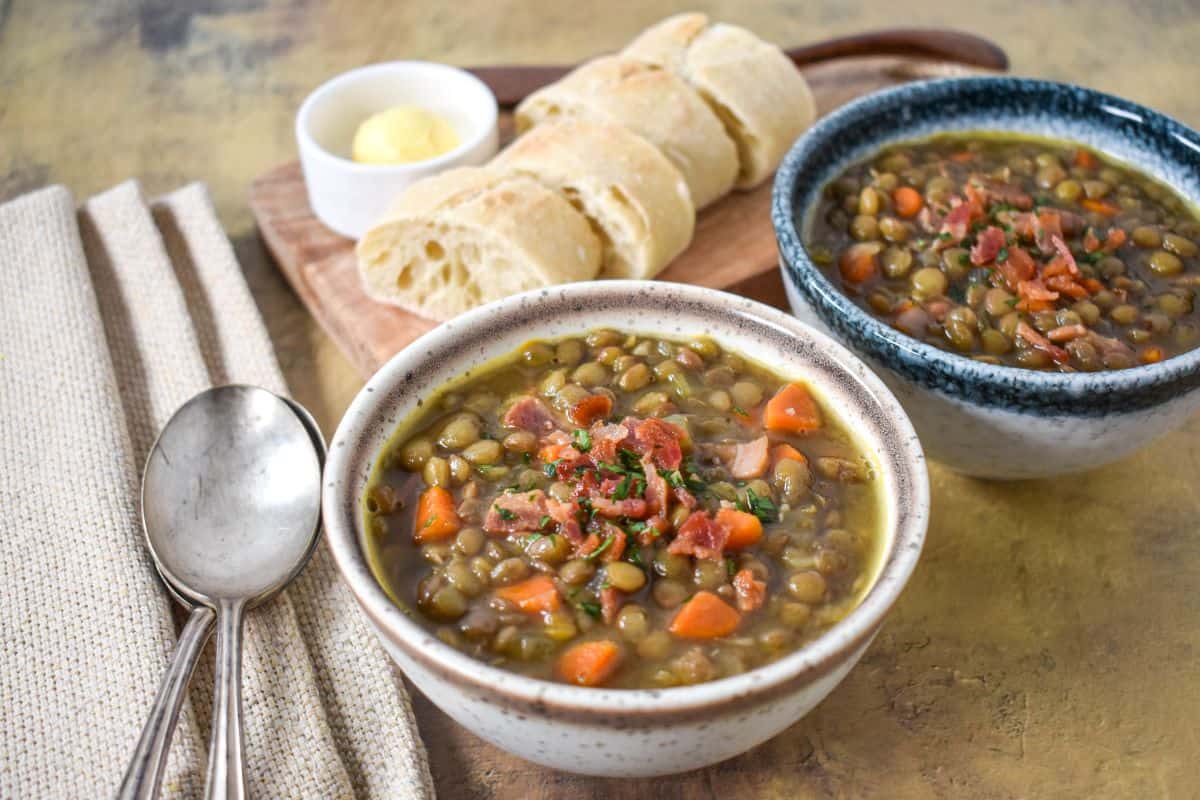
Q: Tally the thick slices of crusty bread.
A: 4